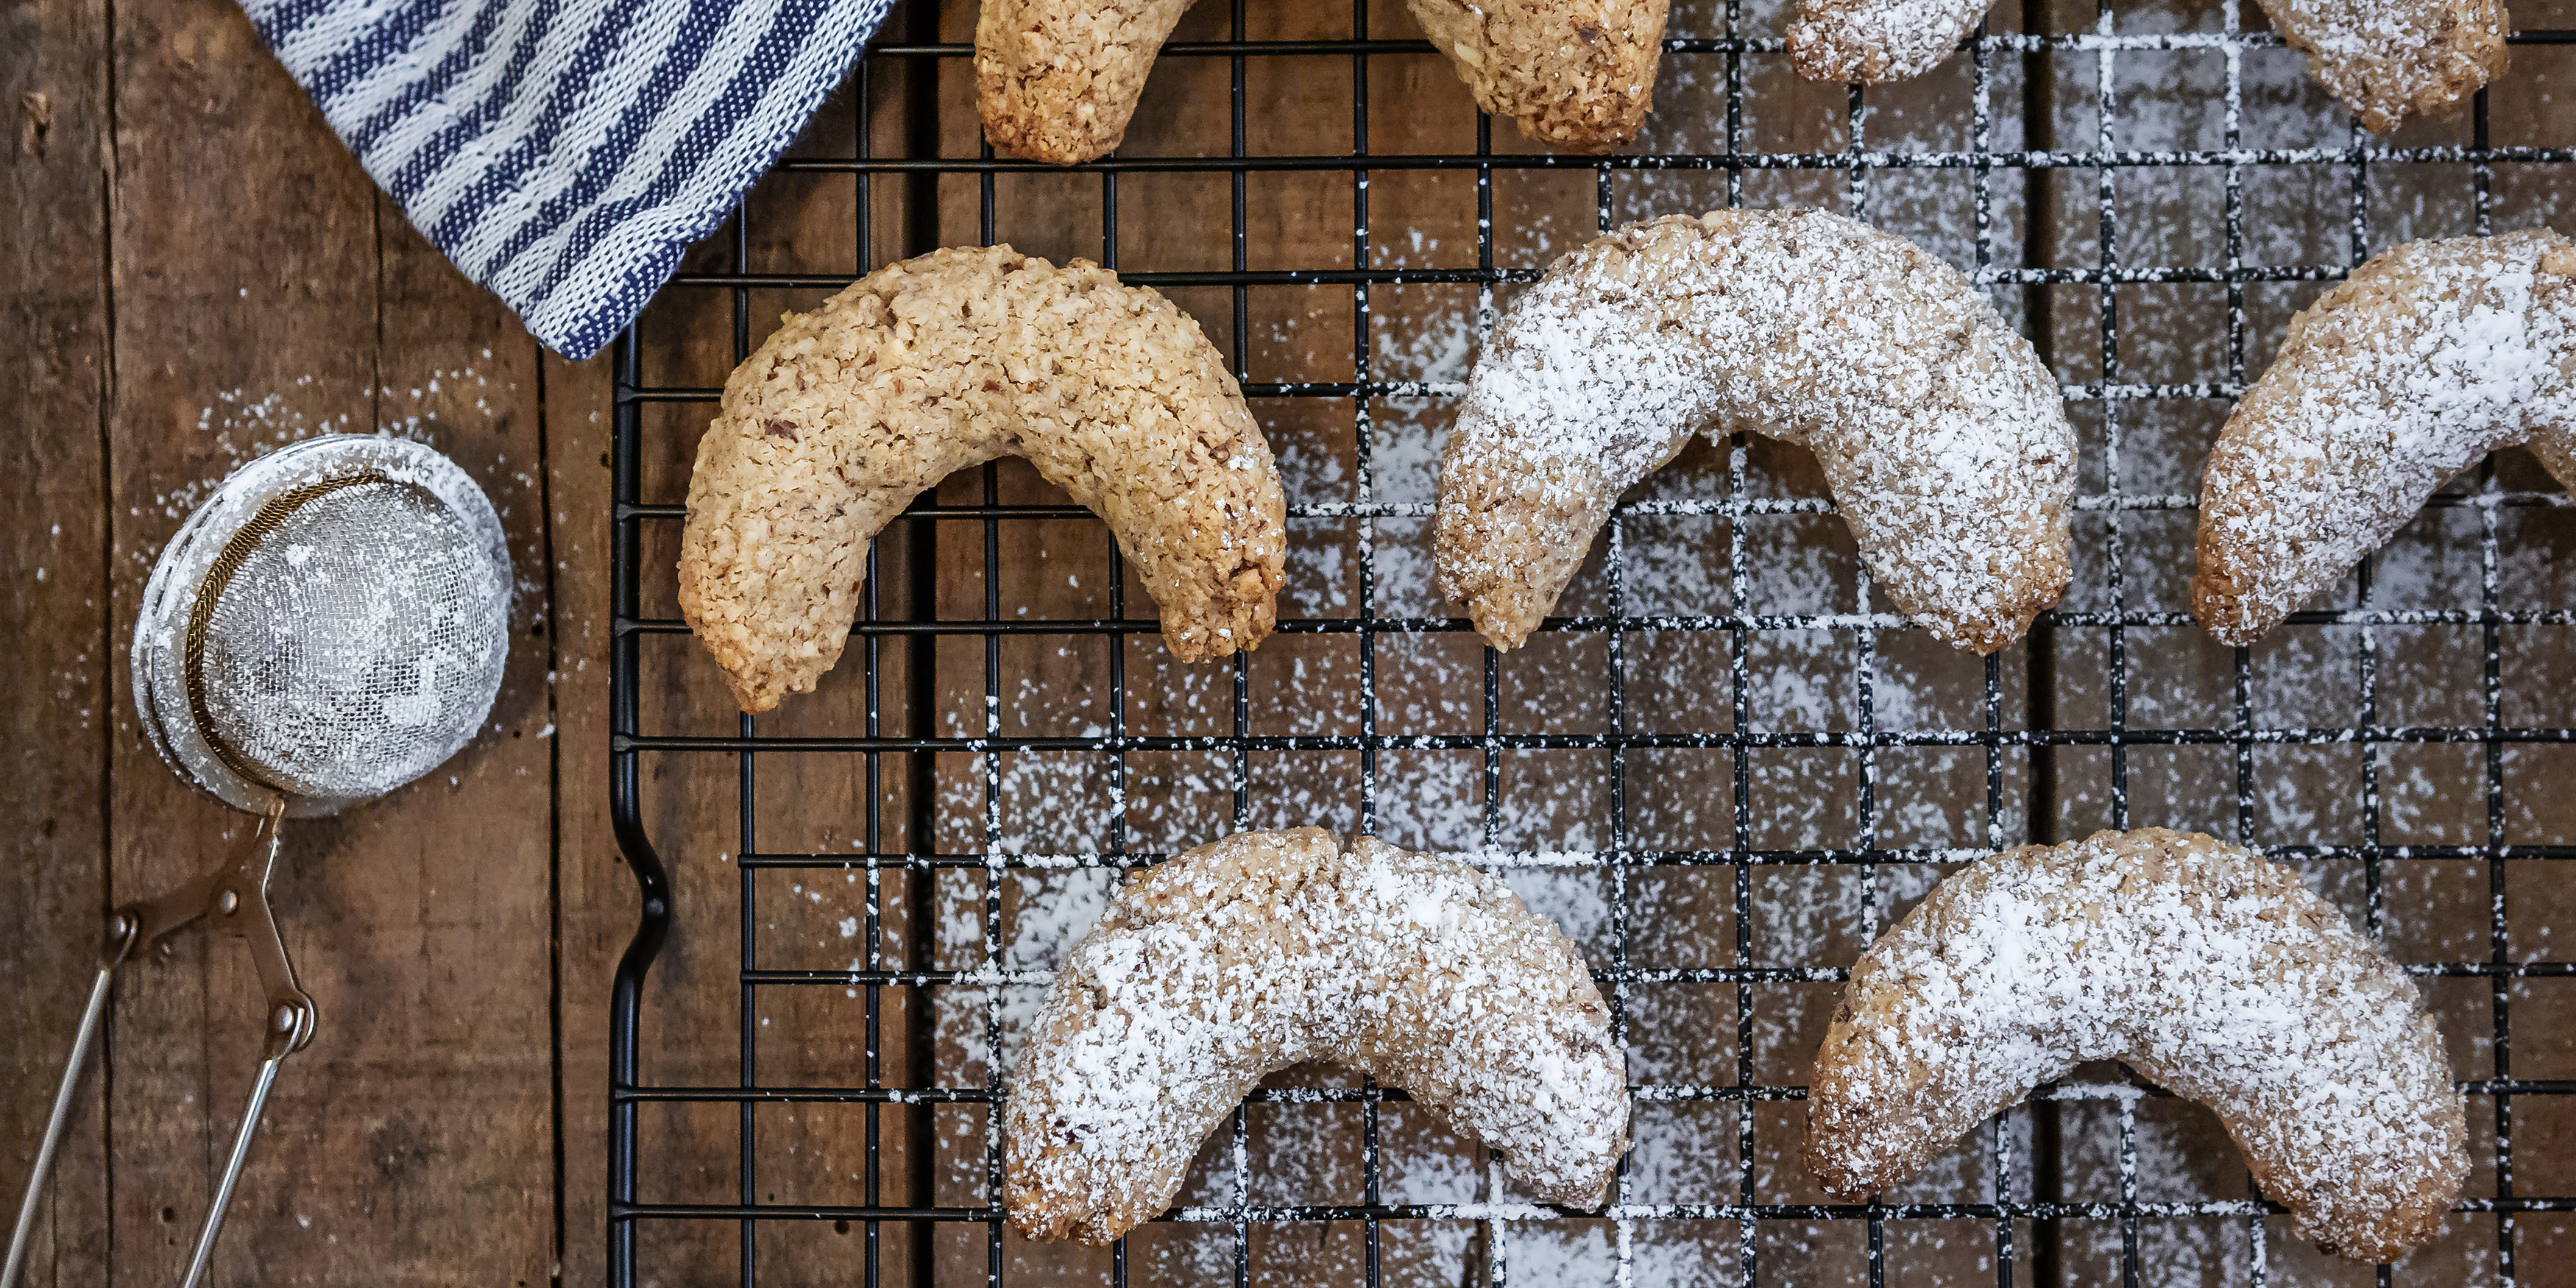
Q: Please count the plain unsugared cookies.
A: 2